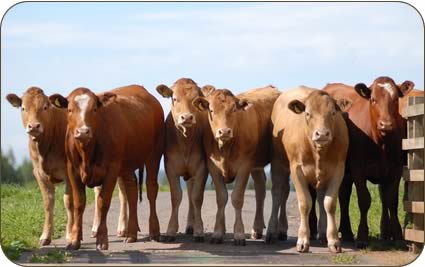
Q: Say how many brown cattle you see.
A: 6